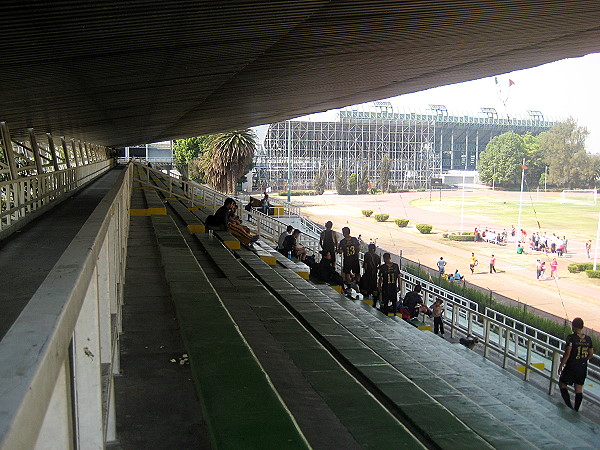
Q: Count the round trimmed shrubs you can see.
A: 4